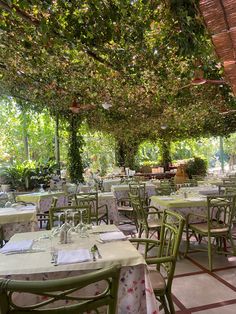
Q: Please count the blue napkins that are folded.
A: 3